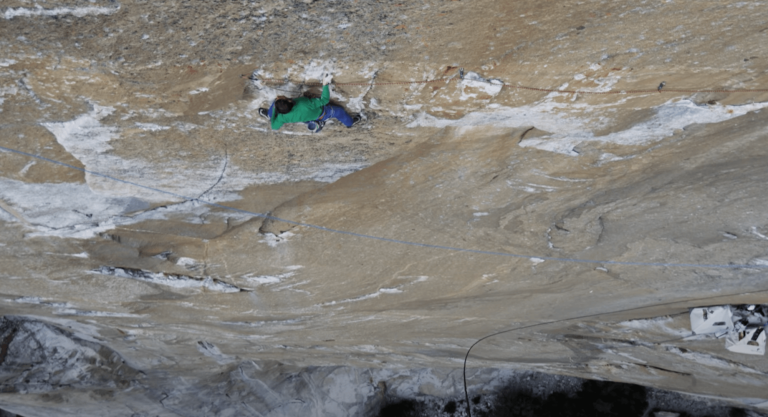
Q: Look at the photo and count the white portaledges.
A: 2